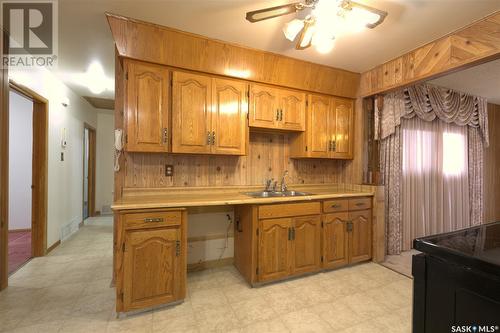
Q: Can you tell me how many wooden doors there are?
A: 12